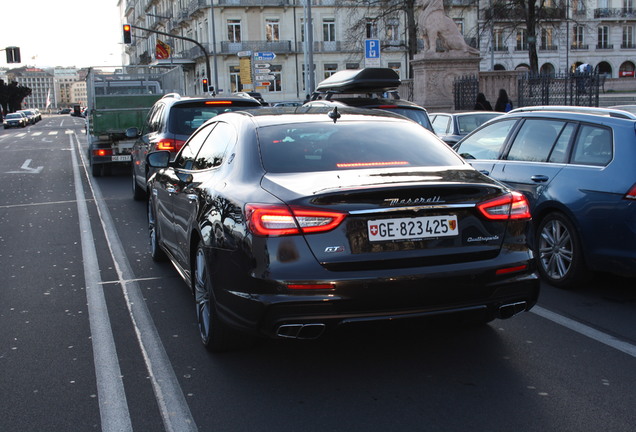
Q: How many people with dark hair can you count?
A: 2